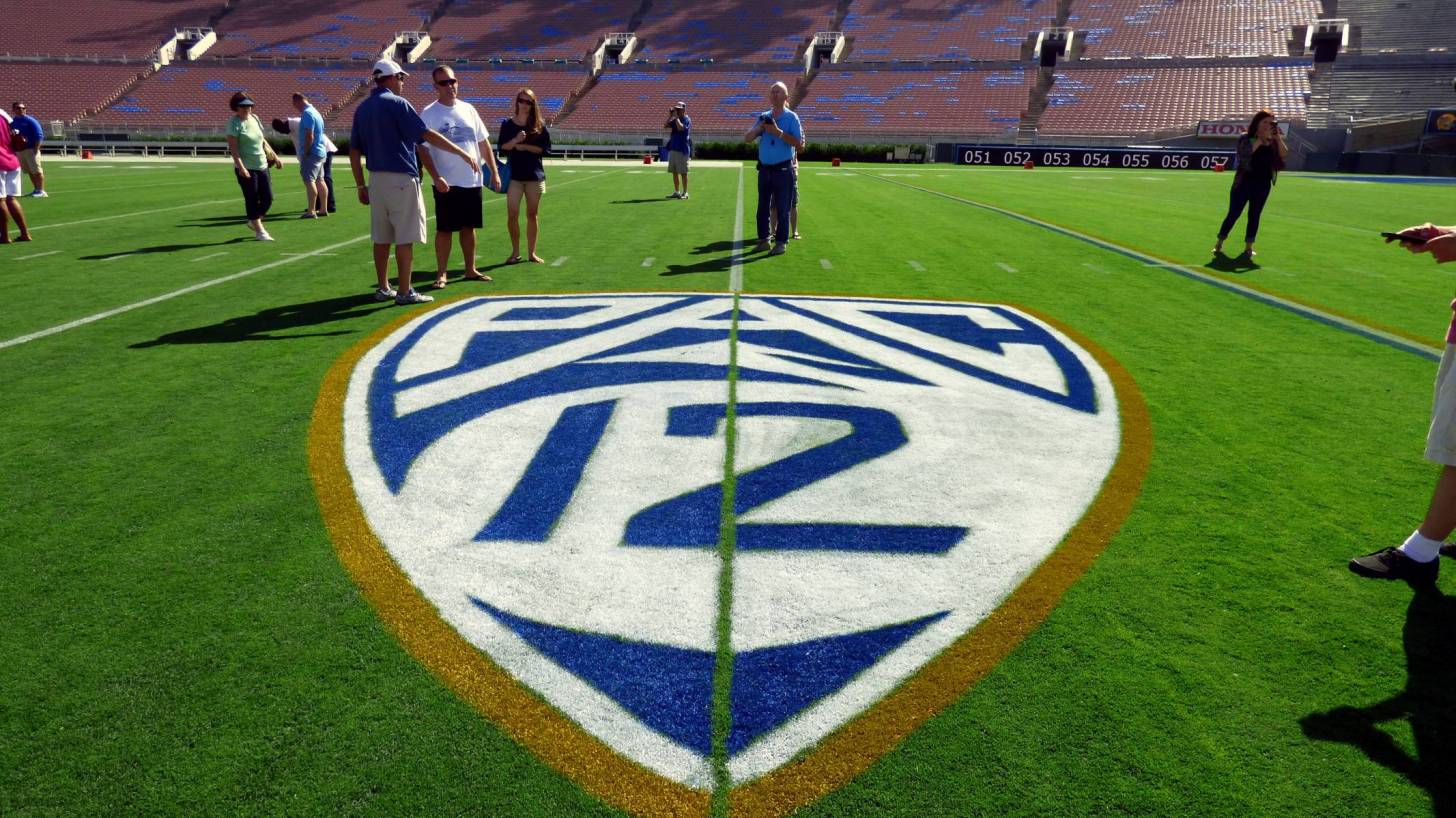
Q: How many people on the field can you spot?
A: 13